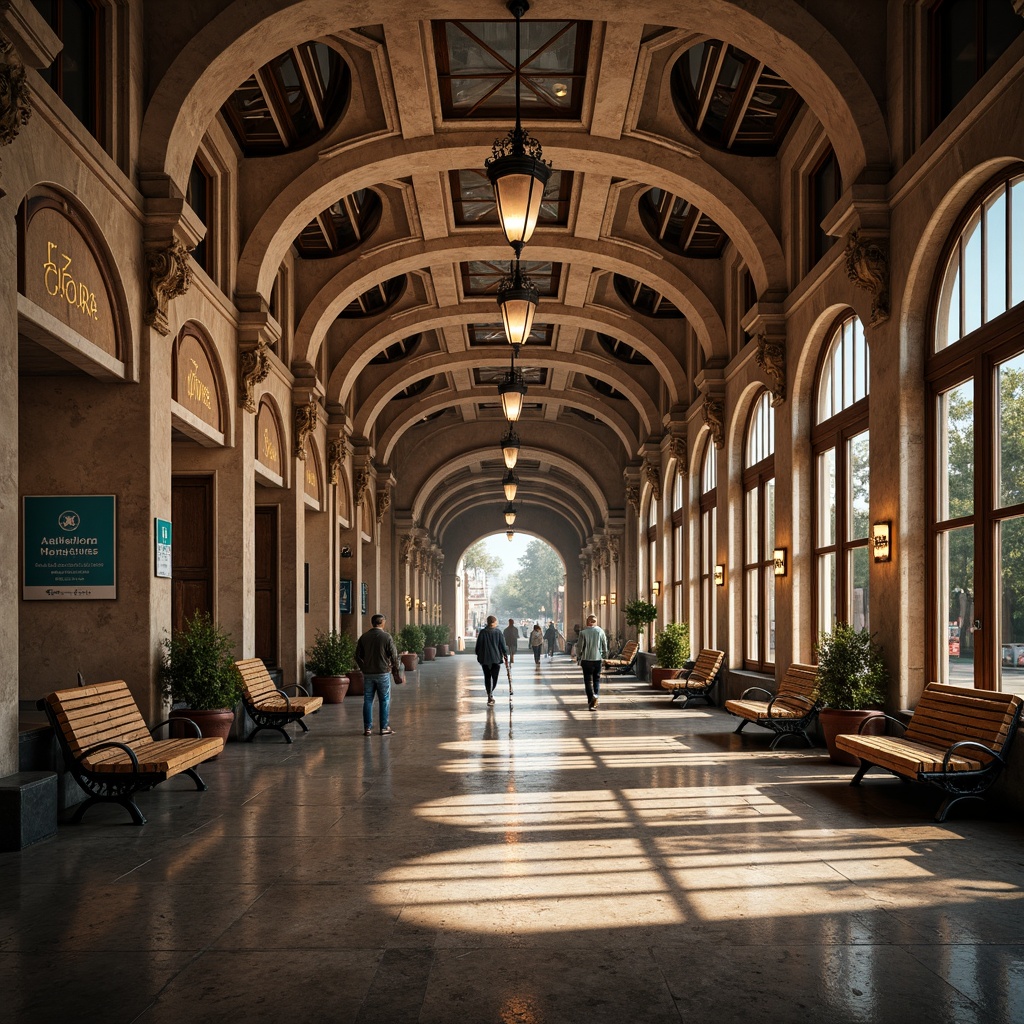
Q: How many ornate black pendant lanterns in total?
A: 7